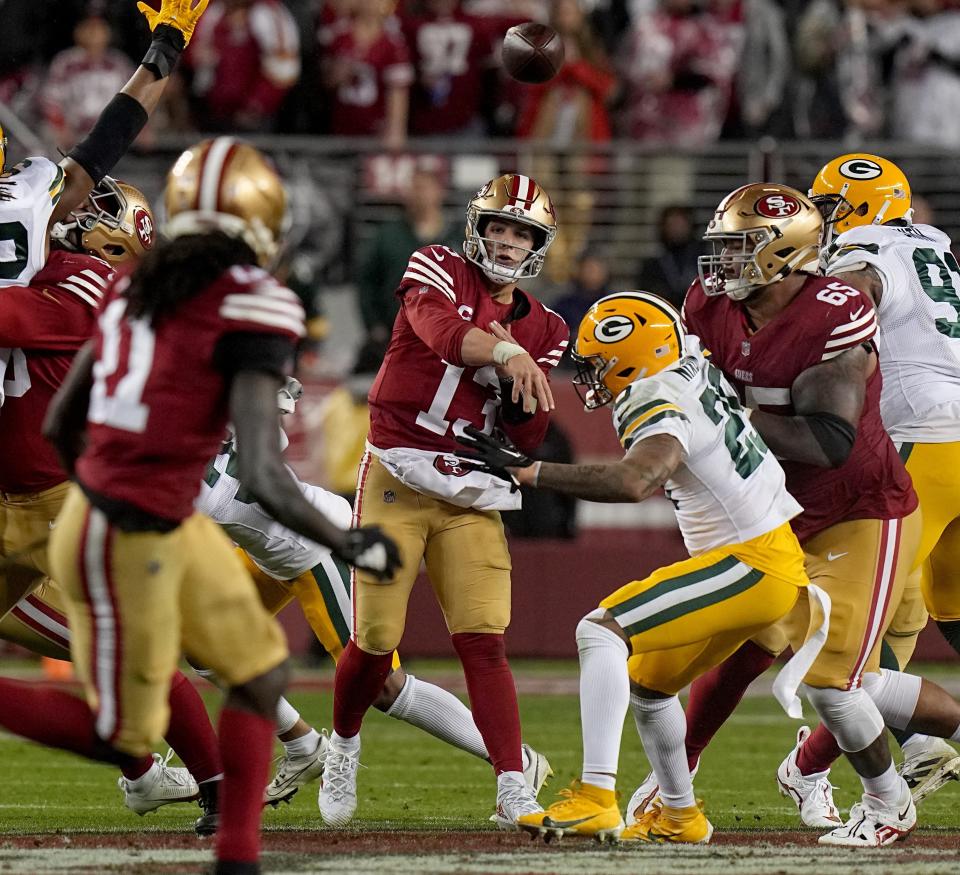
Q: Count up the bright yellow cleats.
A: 2